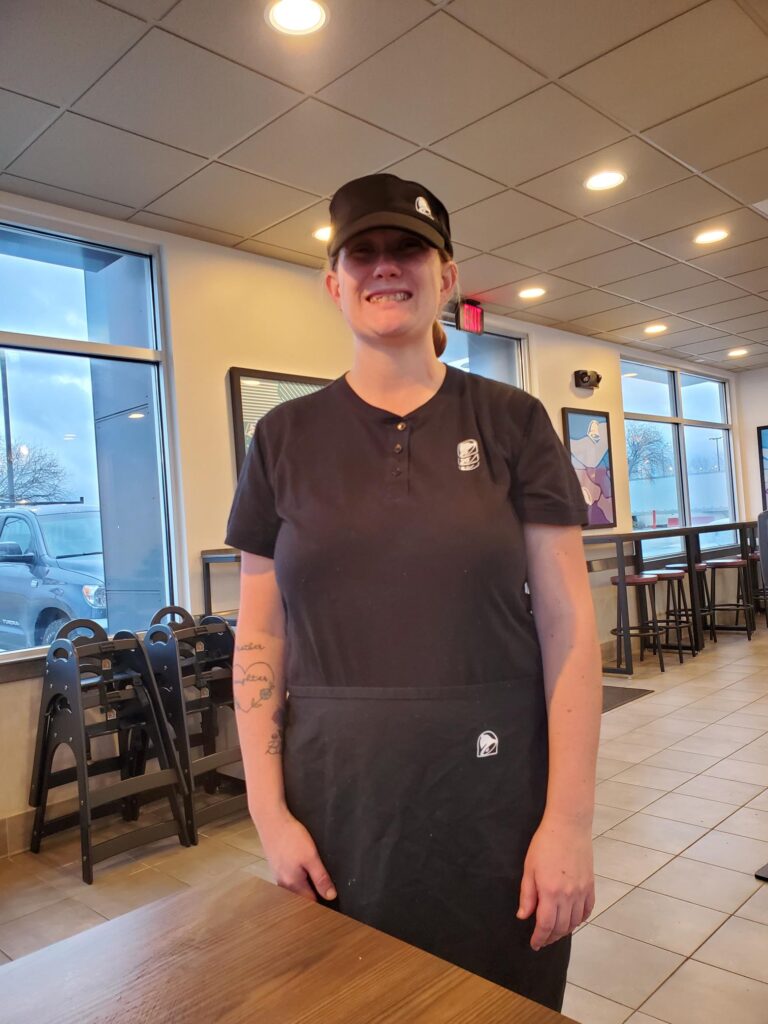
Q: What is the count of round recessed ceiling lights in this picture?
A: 7